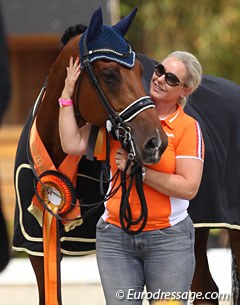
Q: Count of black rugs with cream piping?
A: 1